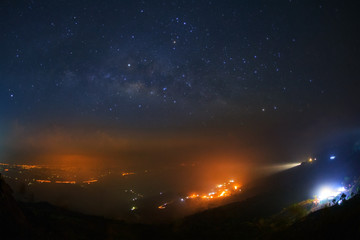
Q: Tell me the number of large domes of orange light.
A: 2